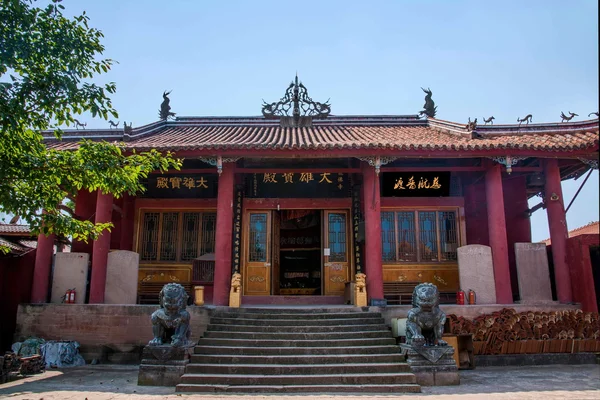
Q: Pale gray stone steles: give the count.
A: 4